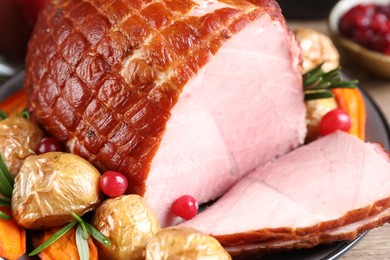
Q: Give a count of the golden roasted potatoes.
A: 6